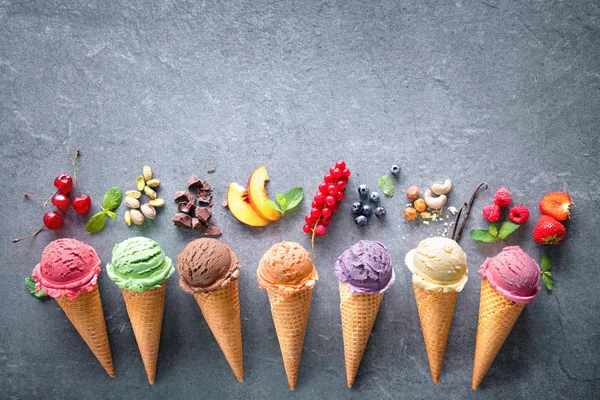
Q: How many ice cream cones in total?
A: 7